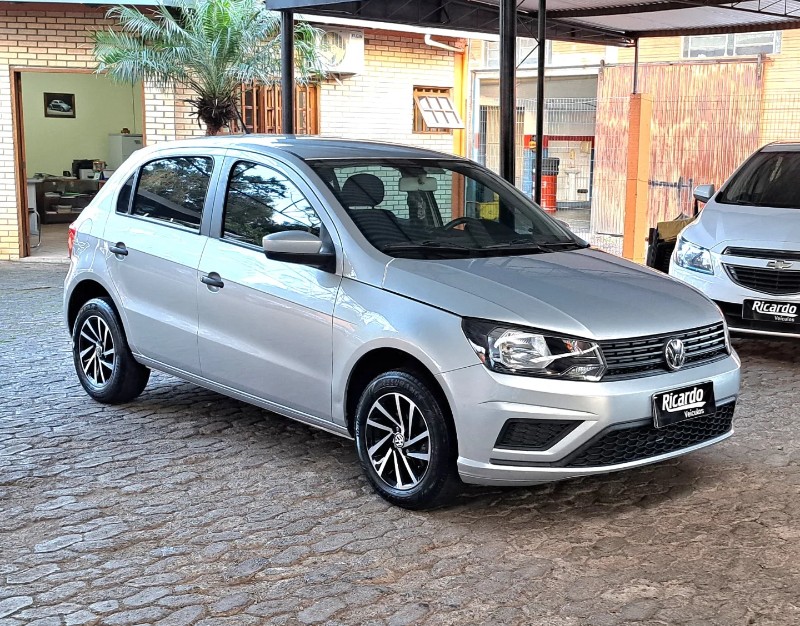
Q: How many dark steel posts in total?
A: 3